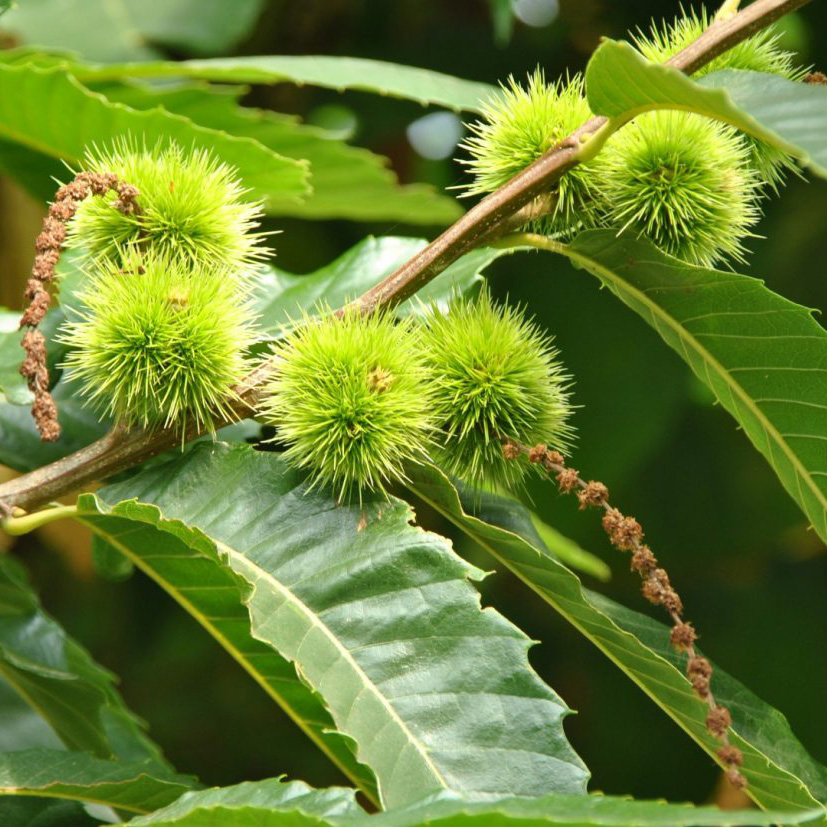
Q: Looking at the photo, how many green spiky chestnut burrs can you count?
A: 7